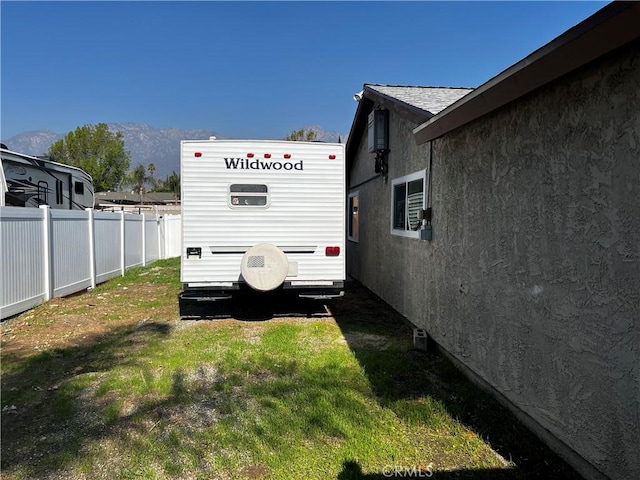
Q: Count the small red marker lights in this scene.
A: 5